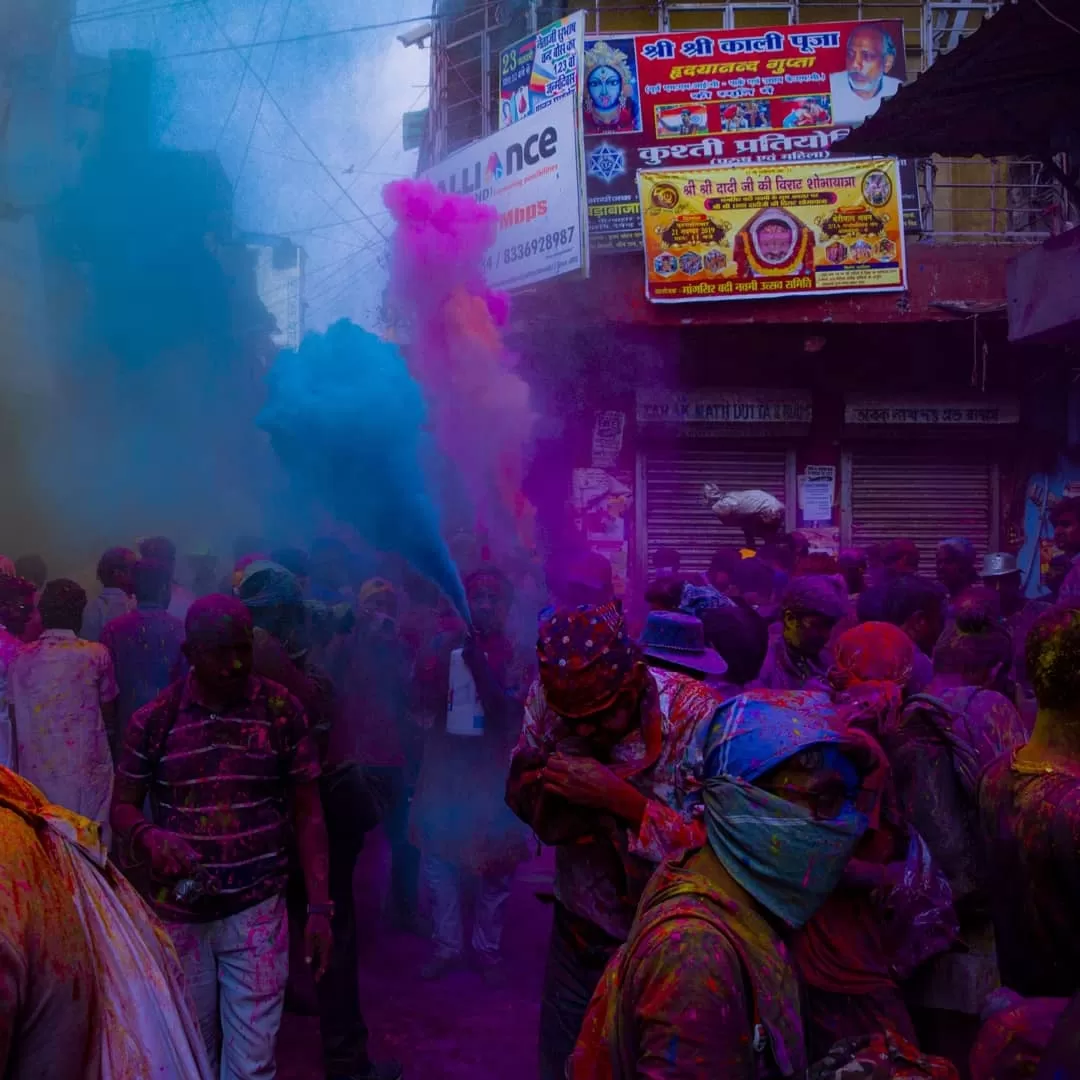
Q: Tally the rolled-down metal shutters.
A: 2